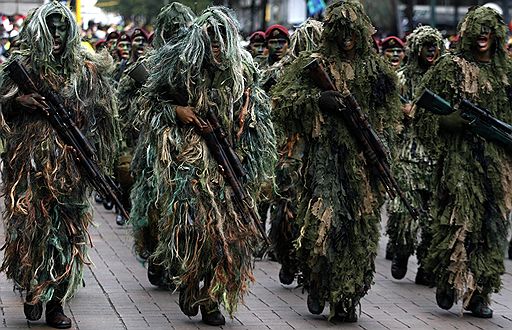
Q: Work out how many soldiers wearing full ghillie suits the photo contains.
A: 7